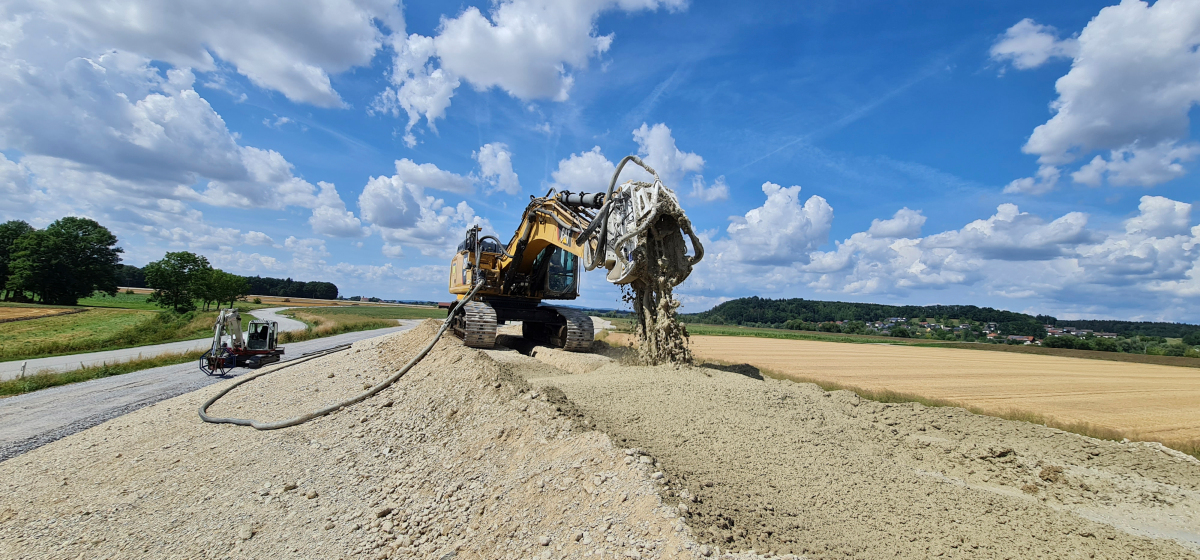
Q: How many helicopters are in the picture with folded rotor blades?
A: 0